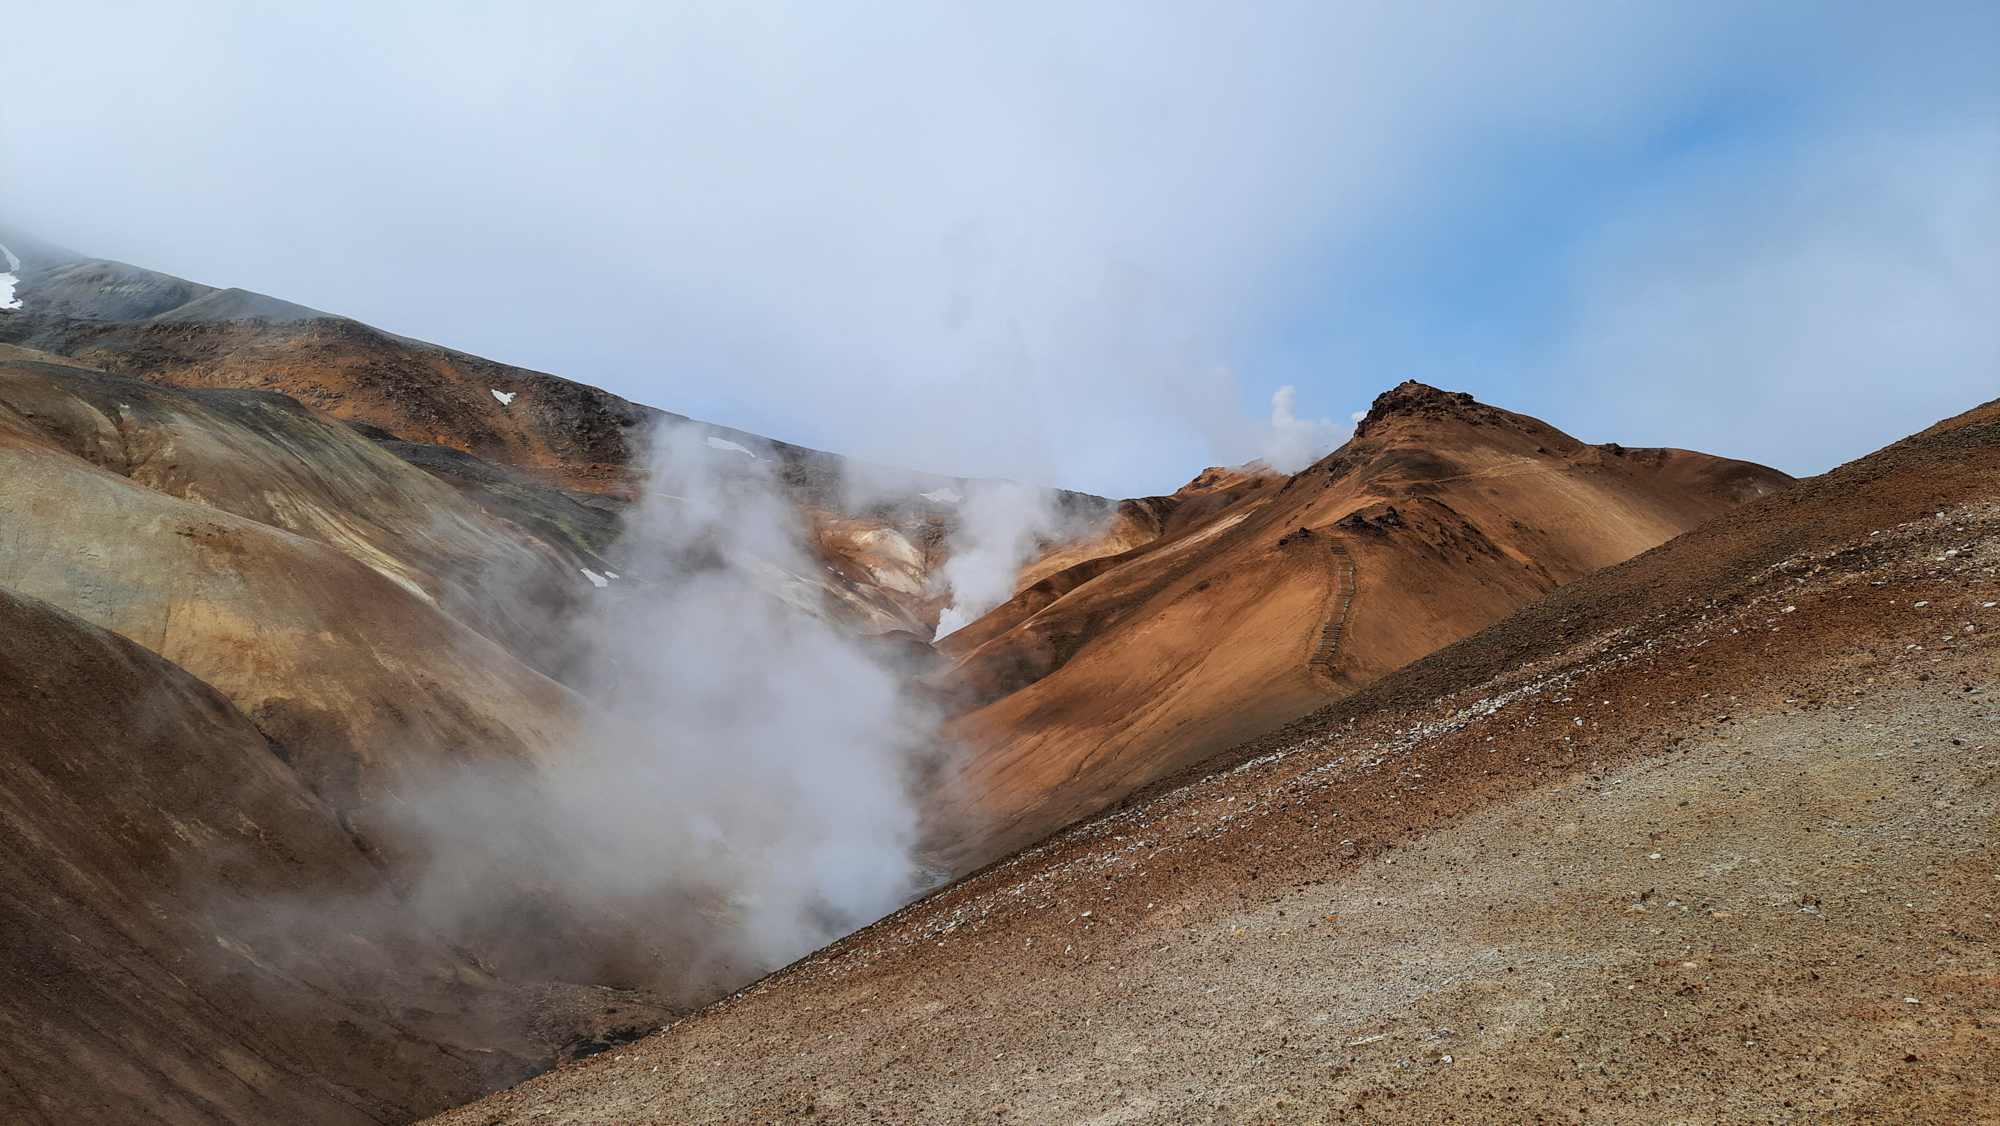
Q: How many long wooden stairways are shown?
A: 1